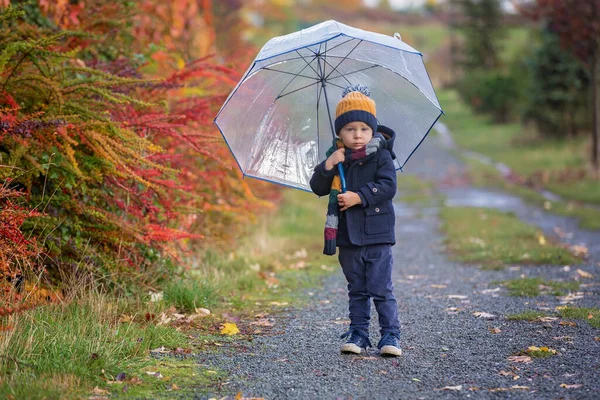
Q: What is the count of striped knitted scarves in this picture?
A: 1